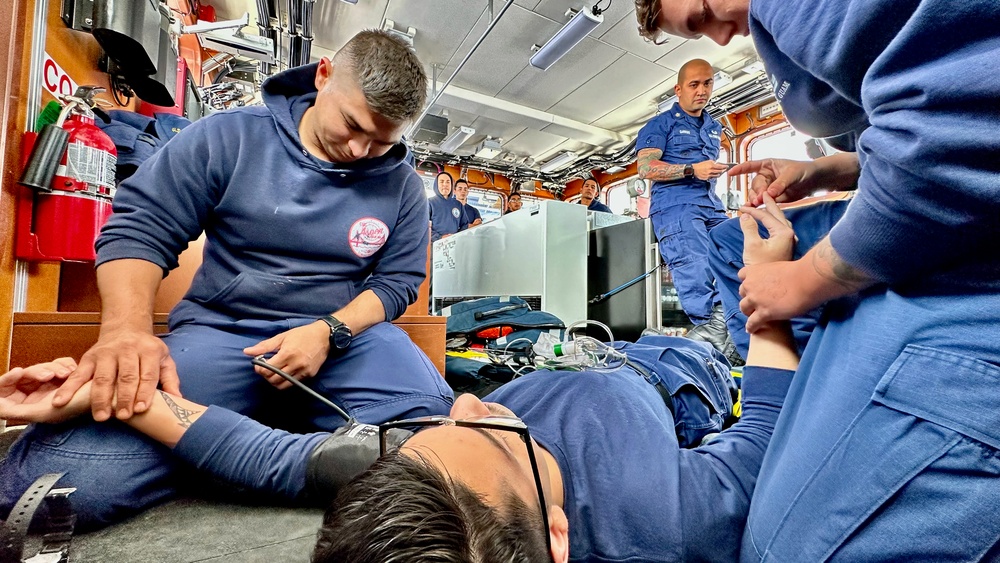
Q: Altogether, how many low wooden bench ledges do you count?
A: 1